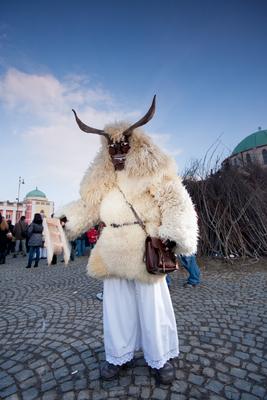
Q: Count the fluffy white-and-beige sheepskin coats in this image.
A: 1